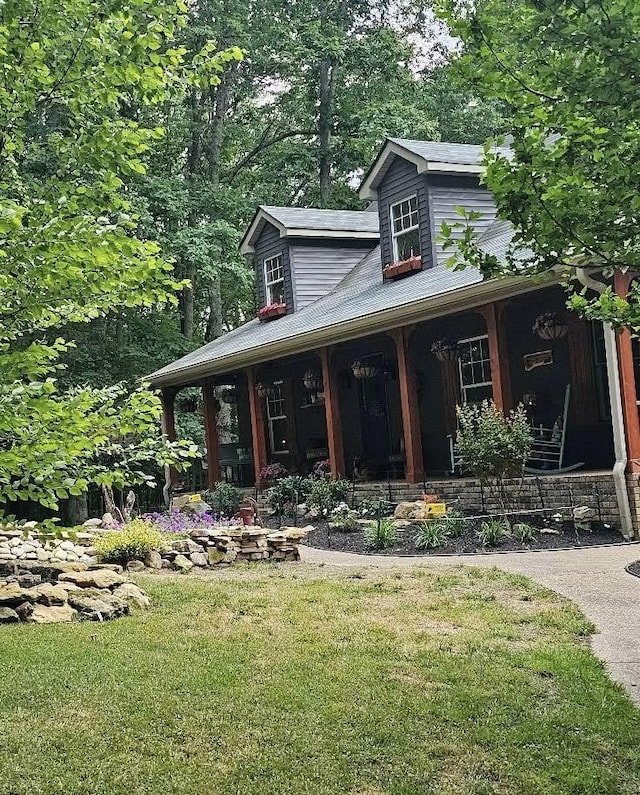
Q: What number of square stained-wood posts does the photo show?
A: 7